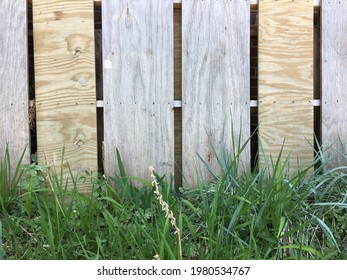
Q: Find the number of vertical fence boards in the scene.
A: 6